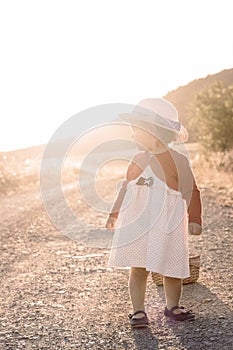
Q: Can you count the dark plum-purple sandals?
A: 2